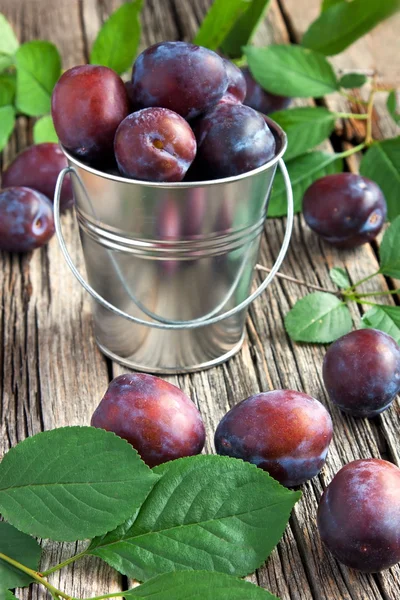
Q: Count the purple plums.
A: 13